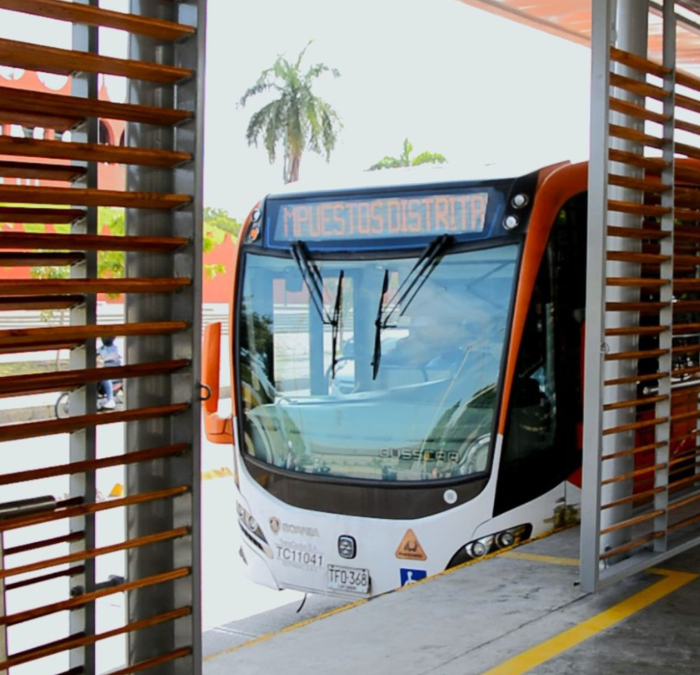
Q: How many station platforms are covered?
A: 1